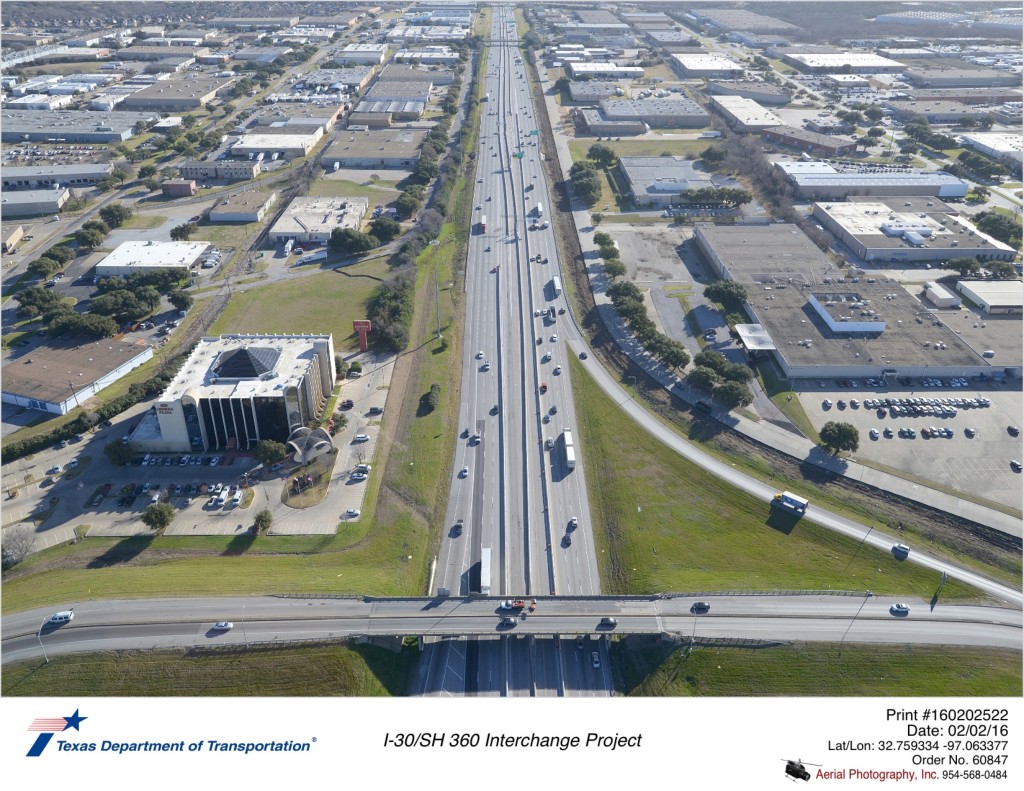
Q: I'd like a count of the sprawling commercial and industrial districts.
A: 2